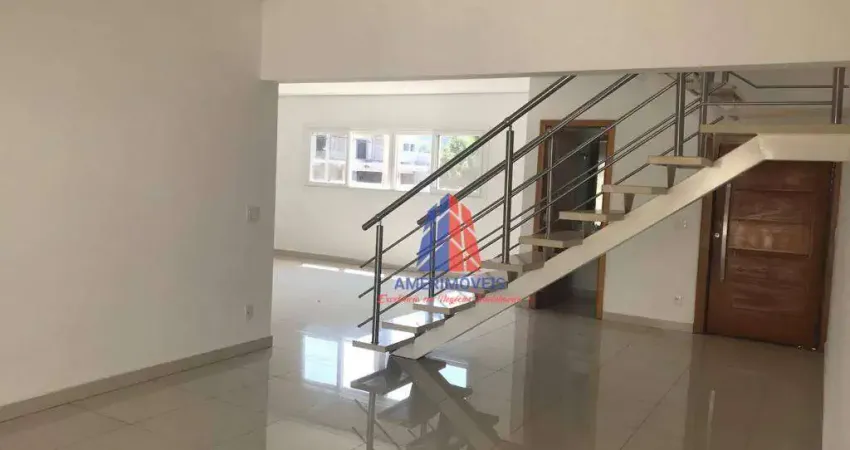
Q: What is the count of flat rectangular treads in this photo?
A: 9